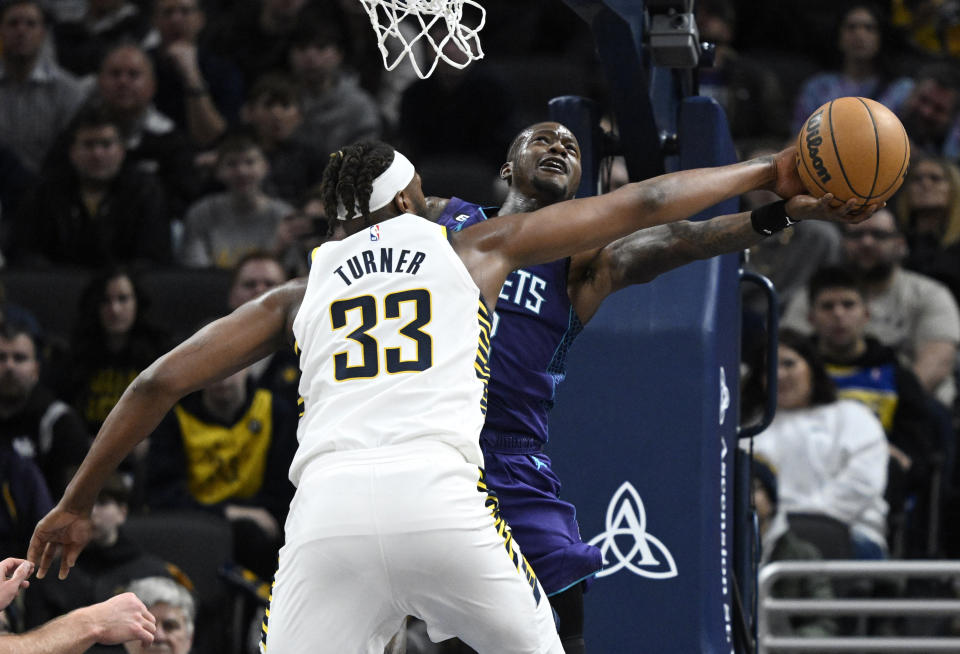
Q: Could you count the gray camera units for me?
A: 1